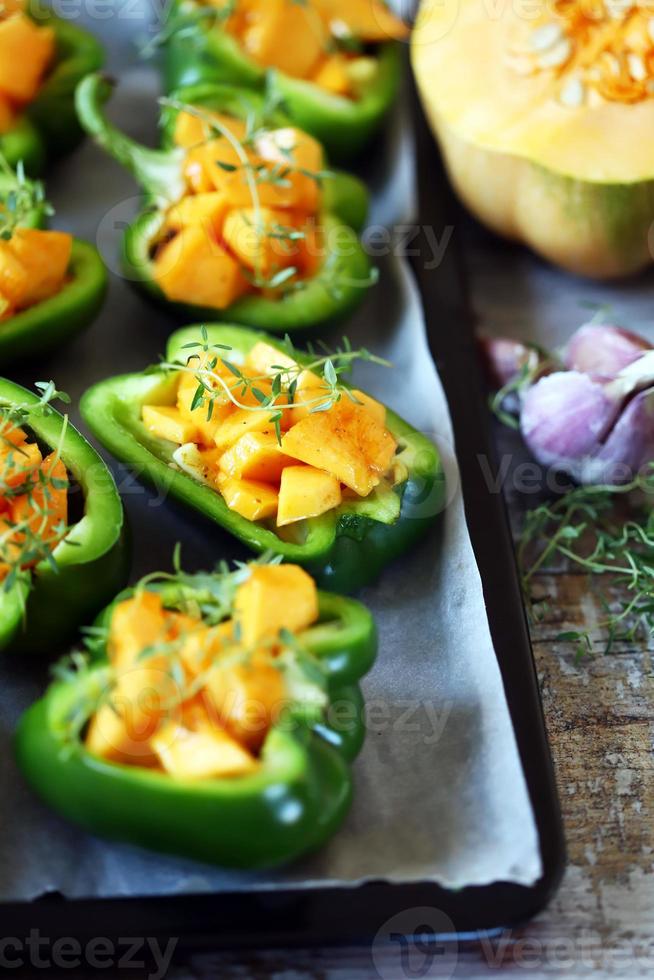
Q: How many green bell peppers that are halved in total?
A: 7